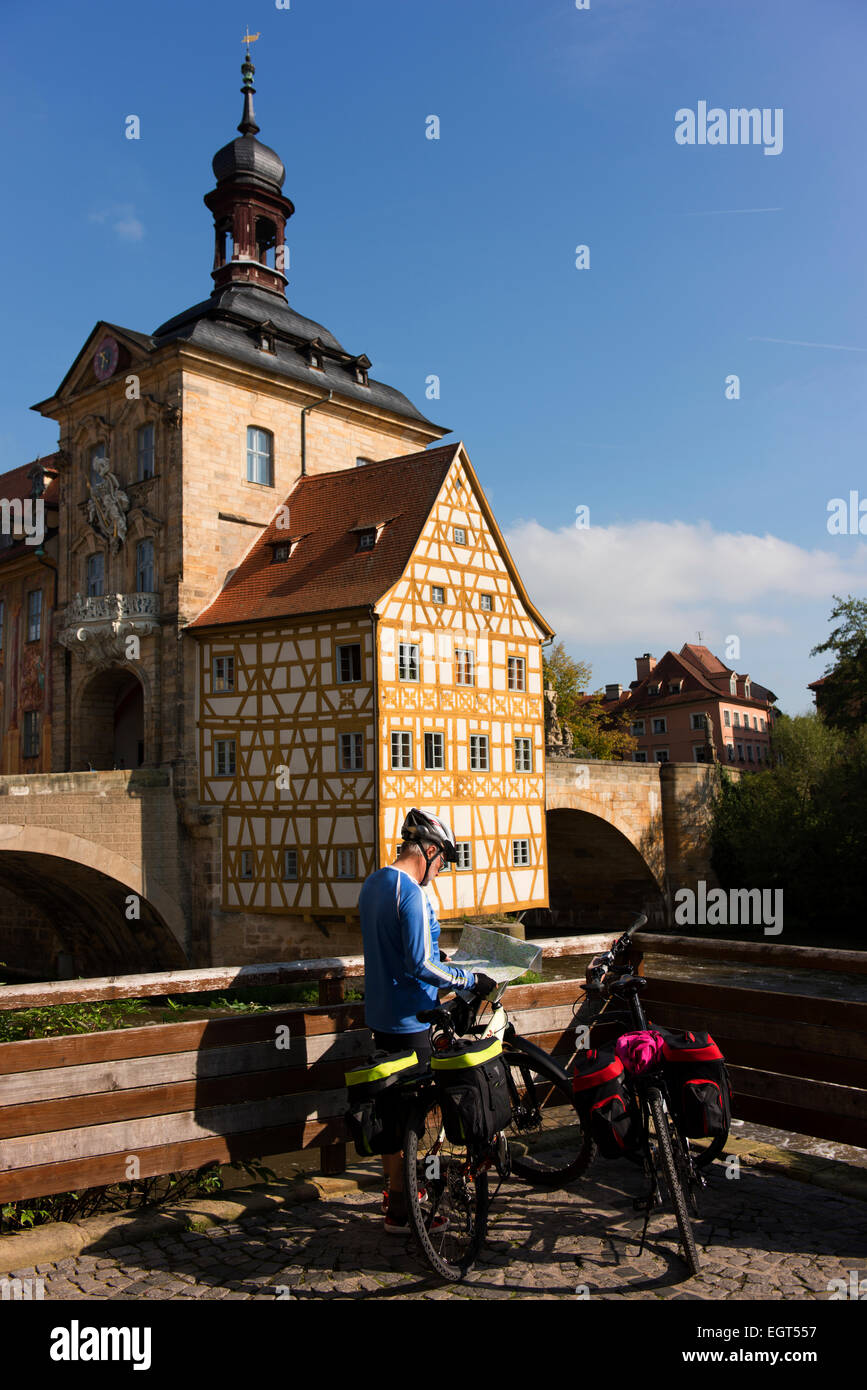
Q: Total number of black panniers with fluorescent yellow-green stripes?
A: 2